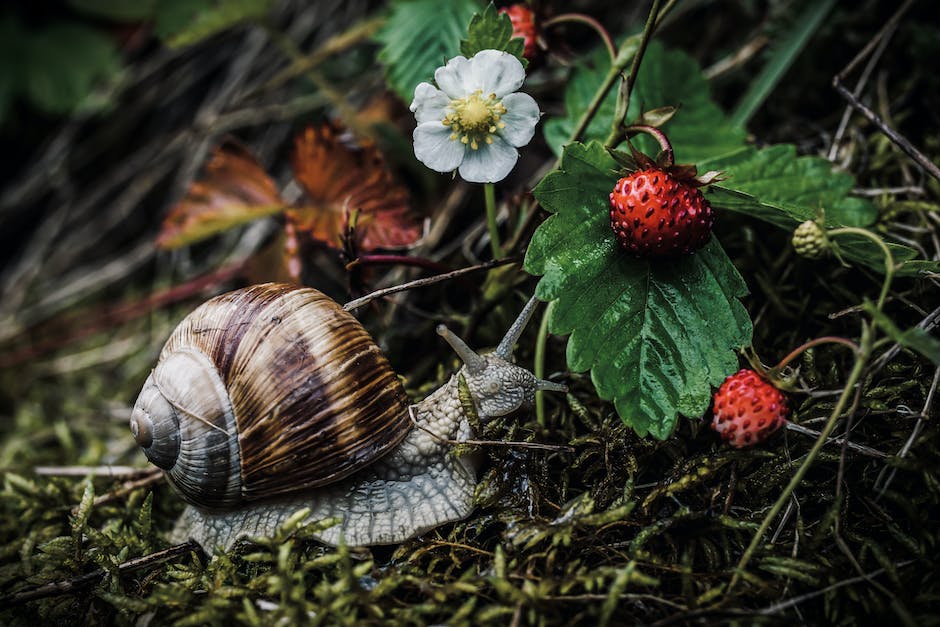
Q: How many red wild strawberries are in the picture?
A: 3